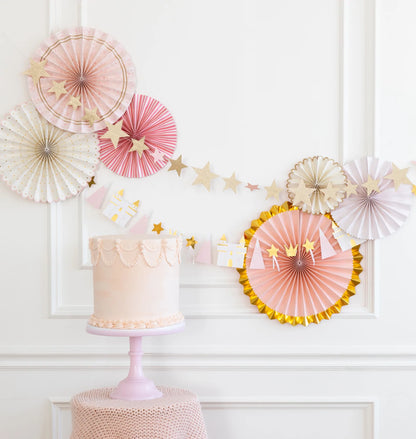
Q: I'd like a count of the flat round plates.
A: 1